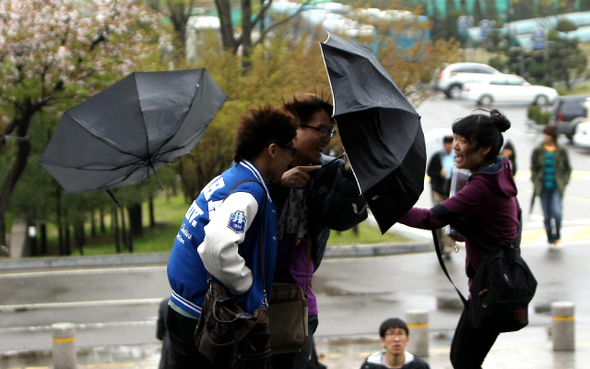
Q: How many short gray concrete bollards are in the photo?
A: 3